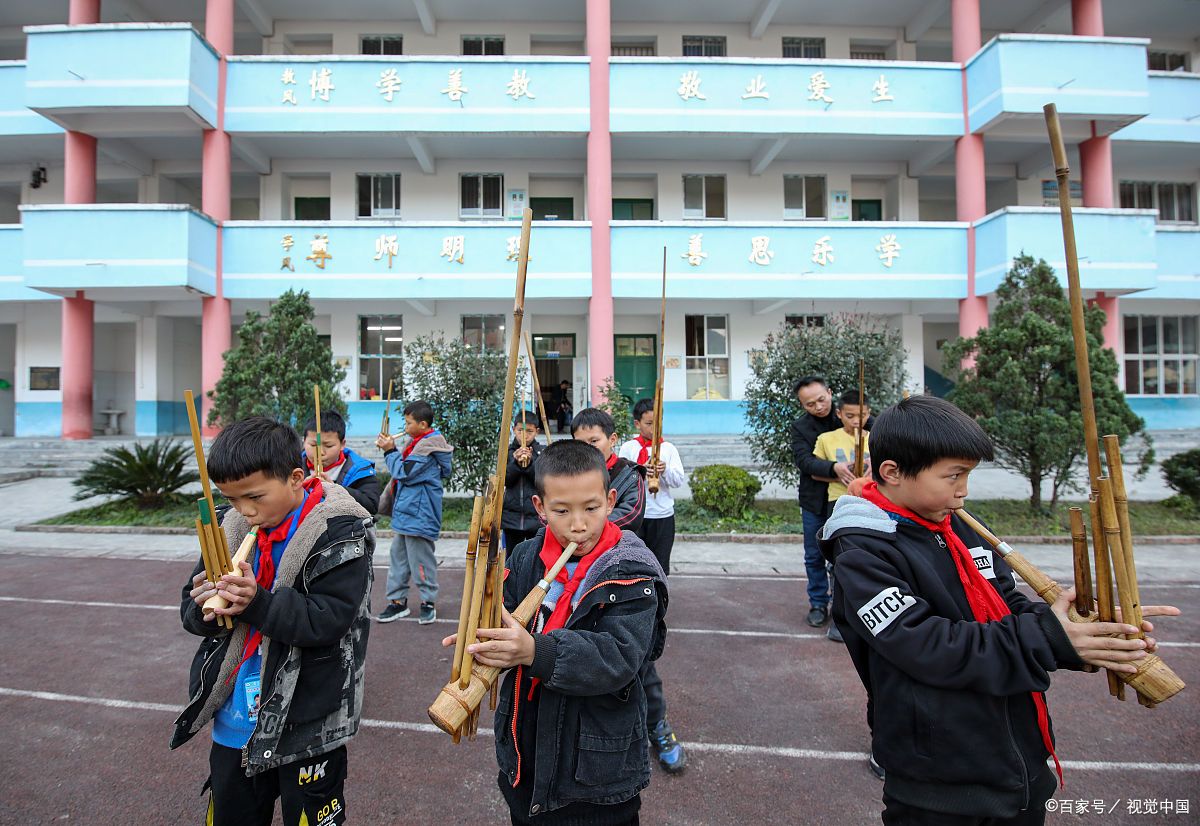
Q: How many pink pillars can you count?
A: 5